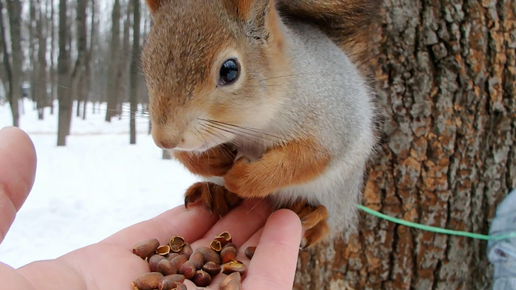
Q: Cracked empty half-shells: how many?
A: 4